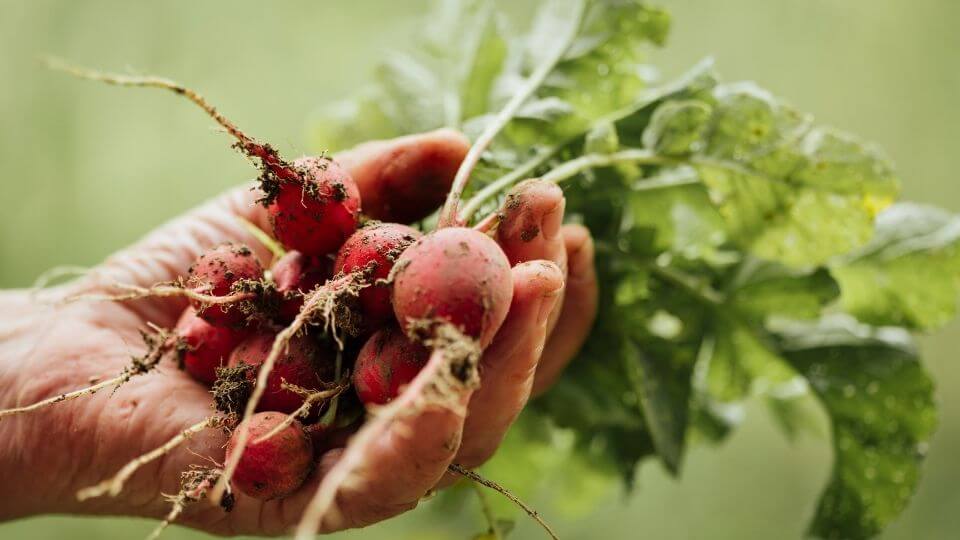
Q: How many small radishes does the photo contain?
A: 9